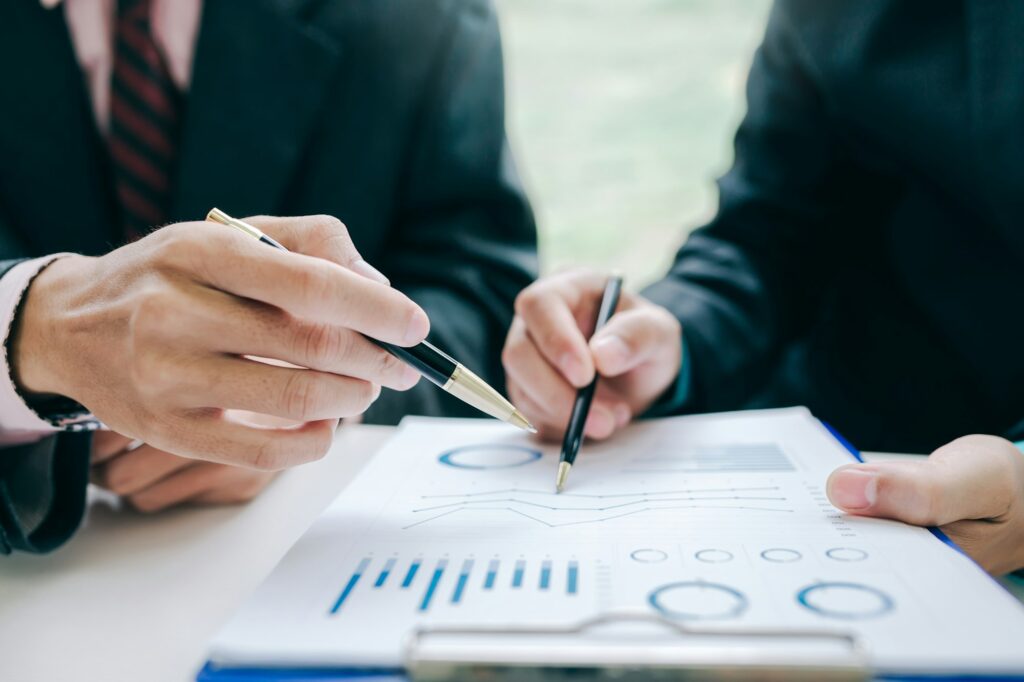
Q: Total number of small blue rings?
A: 4